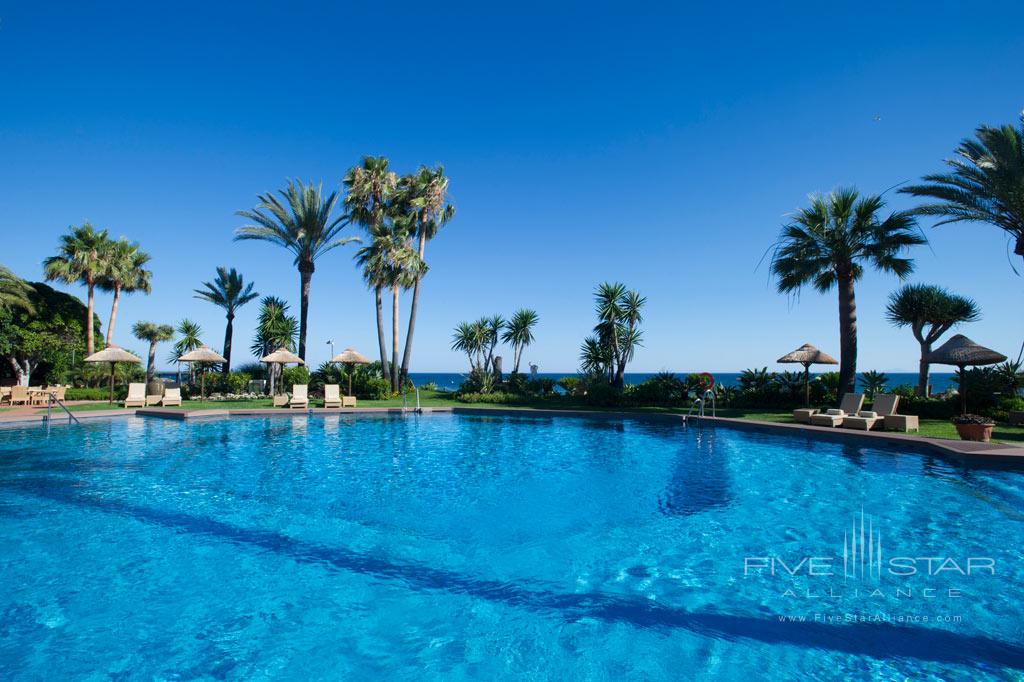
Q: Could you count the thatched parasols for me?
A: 6